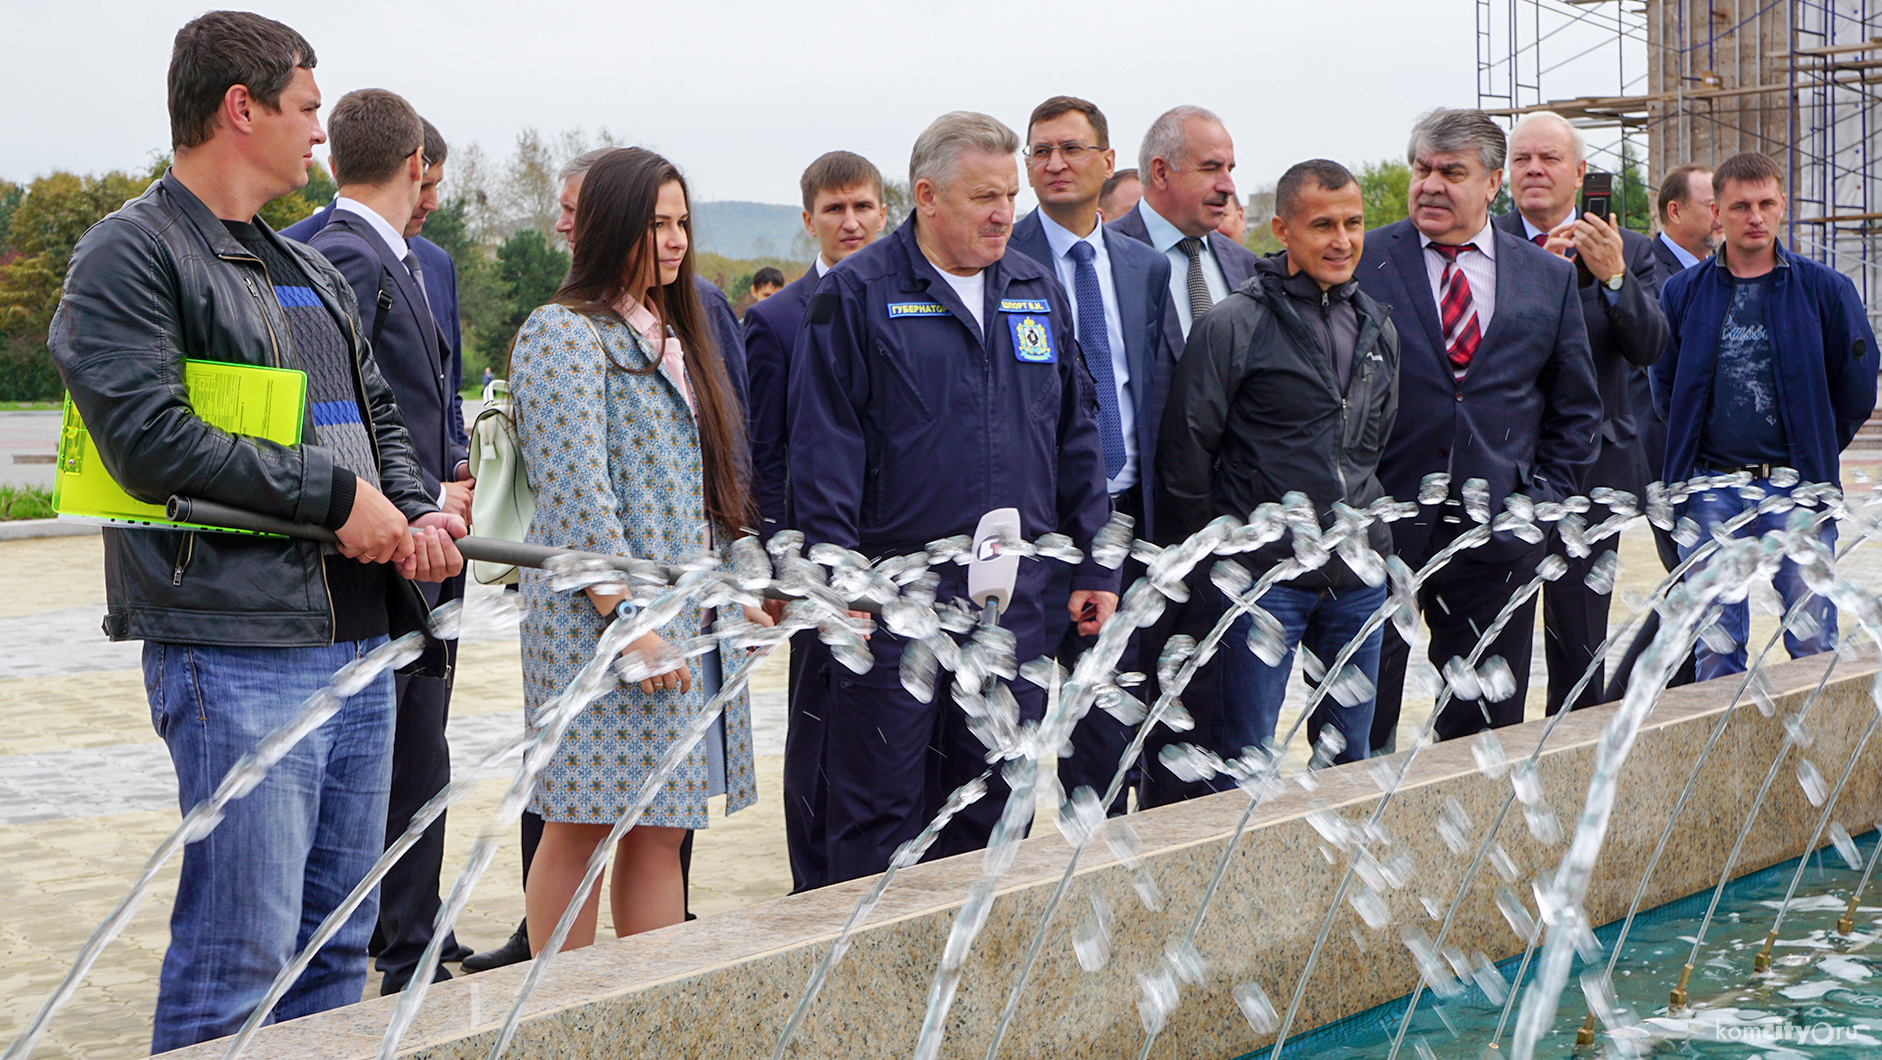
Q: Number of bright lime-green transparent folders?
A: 1